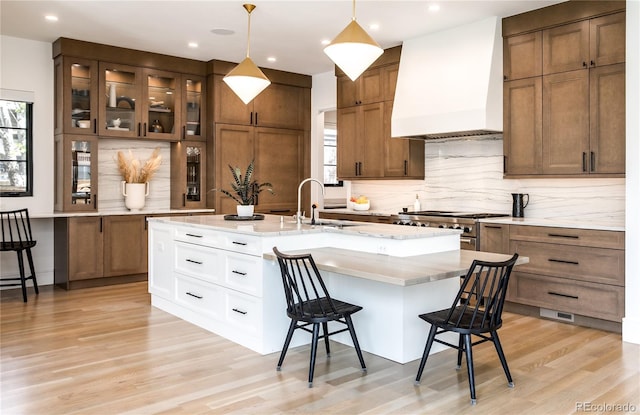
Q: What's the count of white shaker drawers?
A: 6